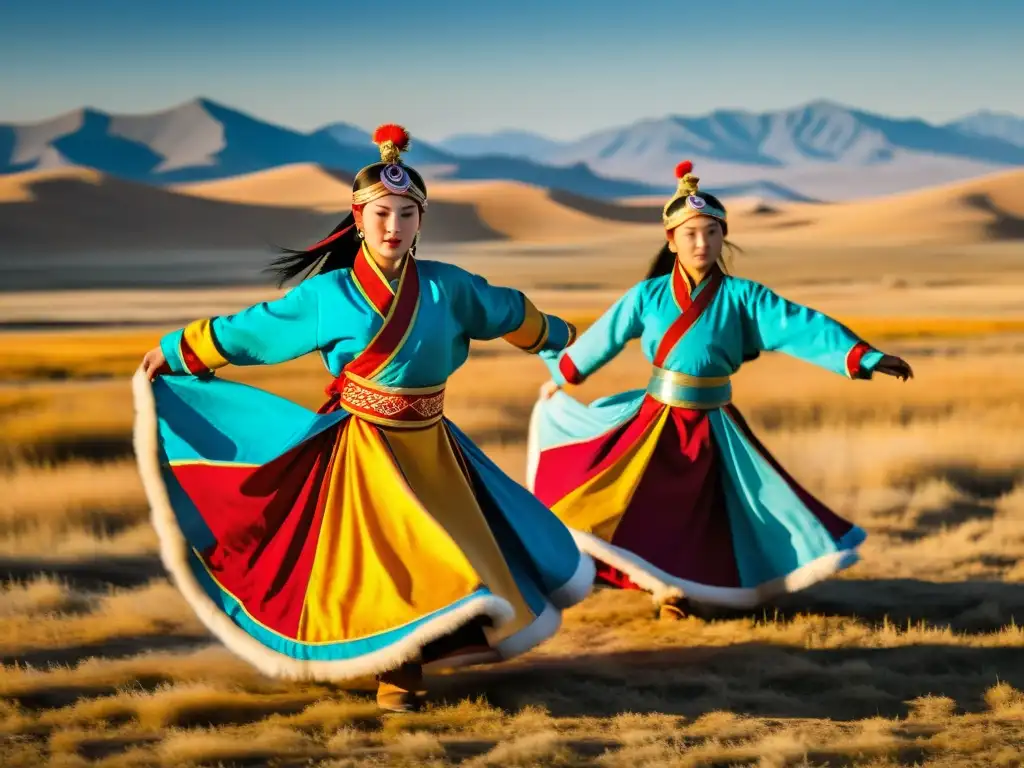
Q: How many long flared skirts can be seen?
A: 2